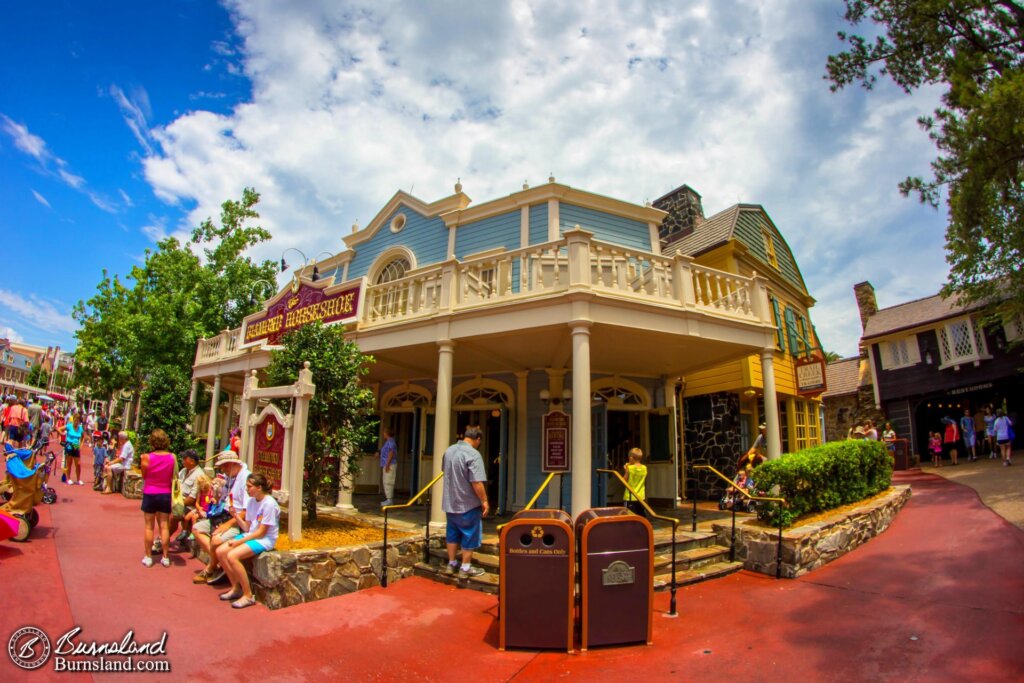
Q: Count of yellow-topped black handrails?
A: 4